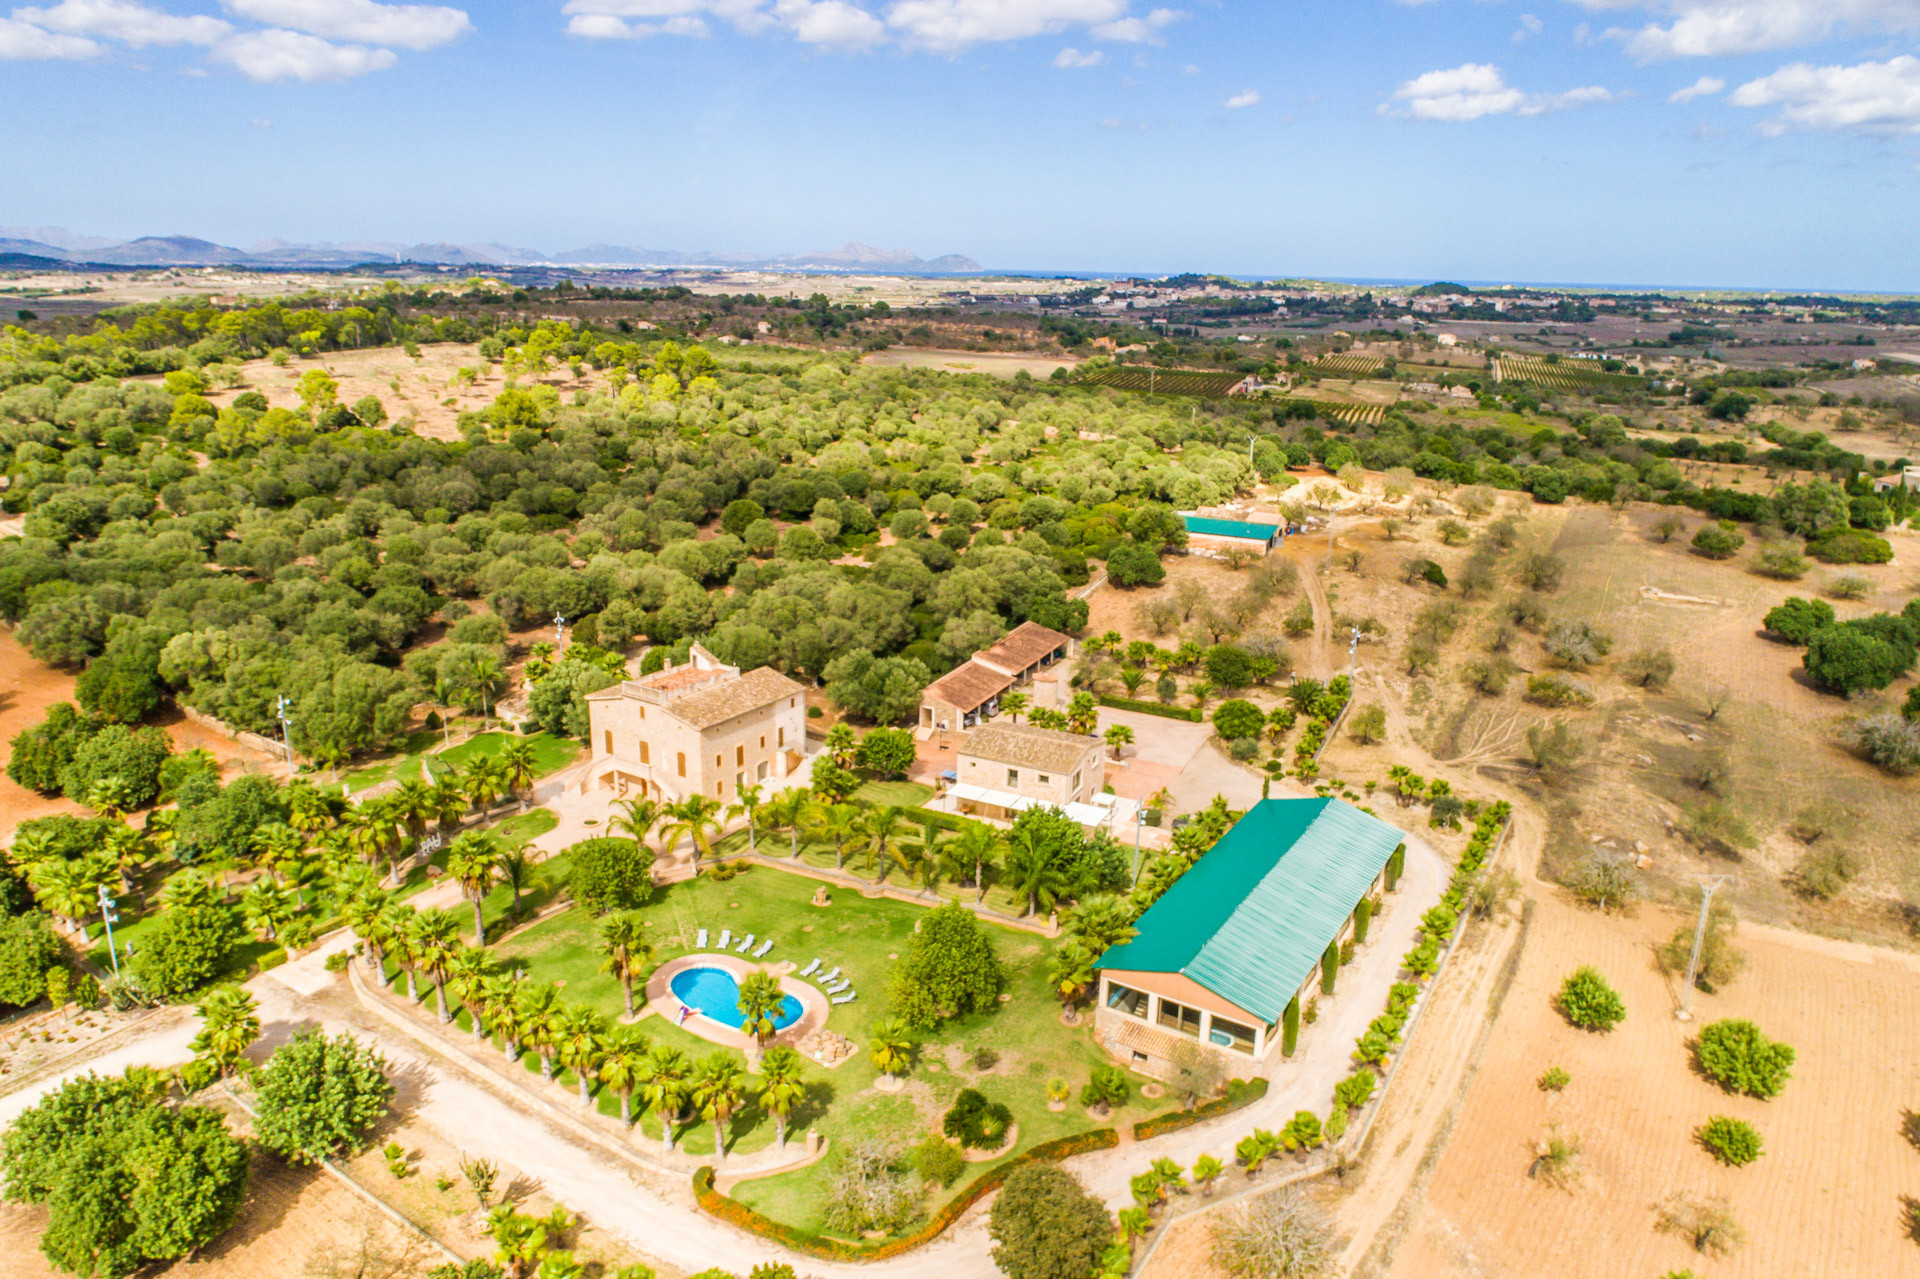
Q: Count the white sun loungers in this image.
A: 8